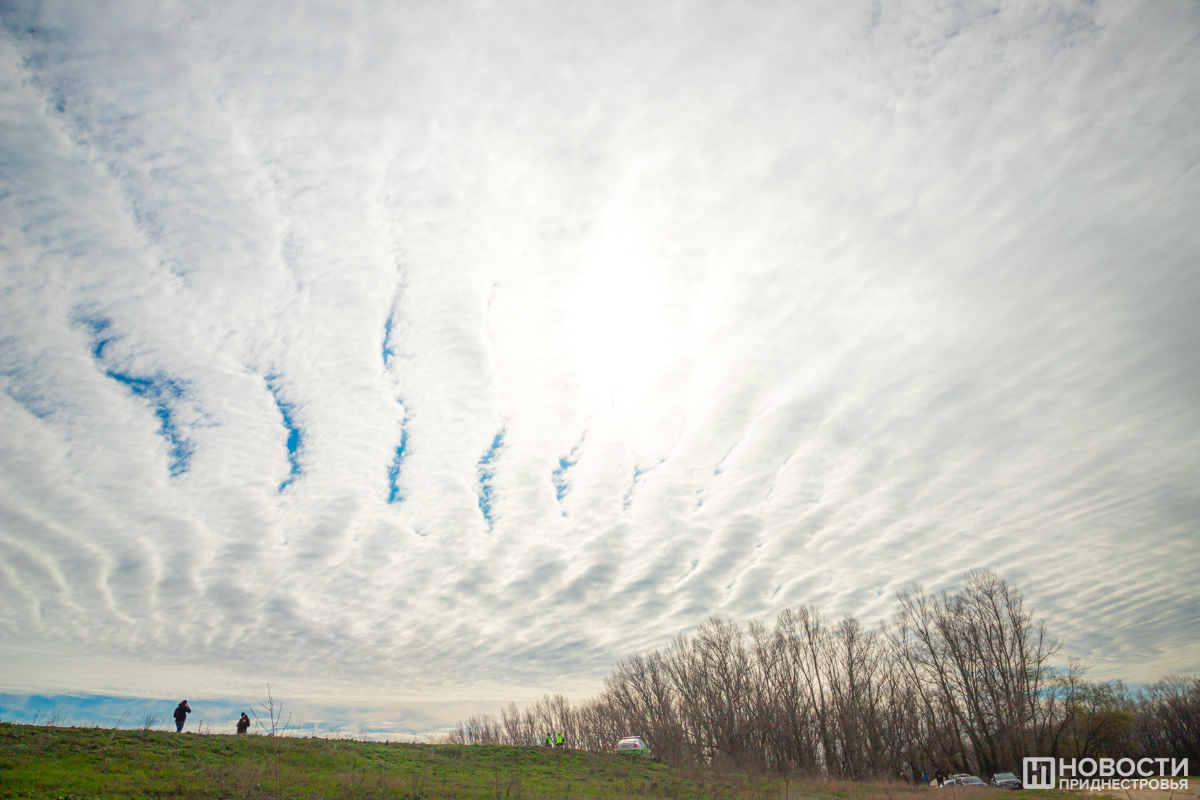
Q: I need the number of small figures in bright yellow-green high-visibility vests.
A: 2